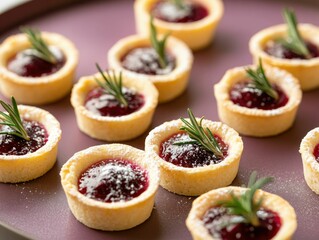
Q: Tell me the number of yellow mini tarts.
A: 11